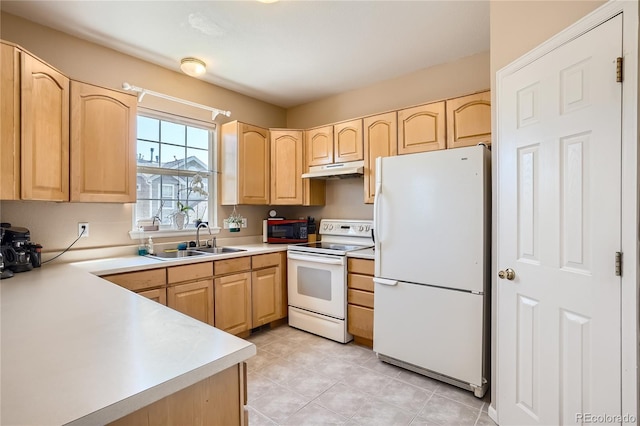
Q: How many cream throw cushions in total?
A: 0